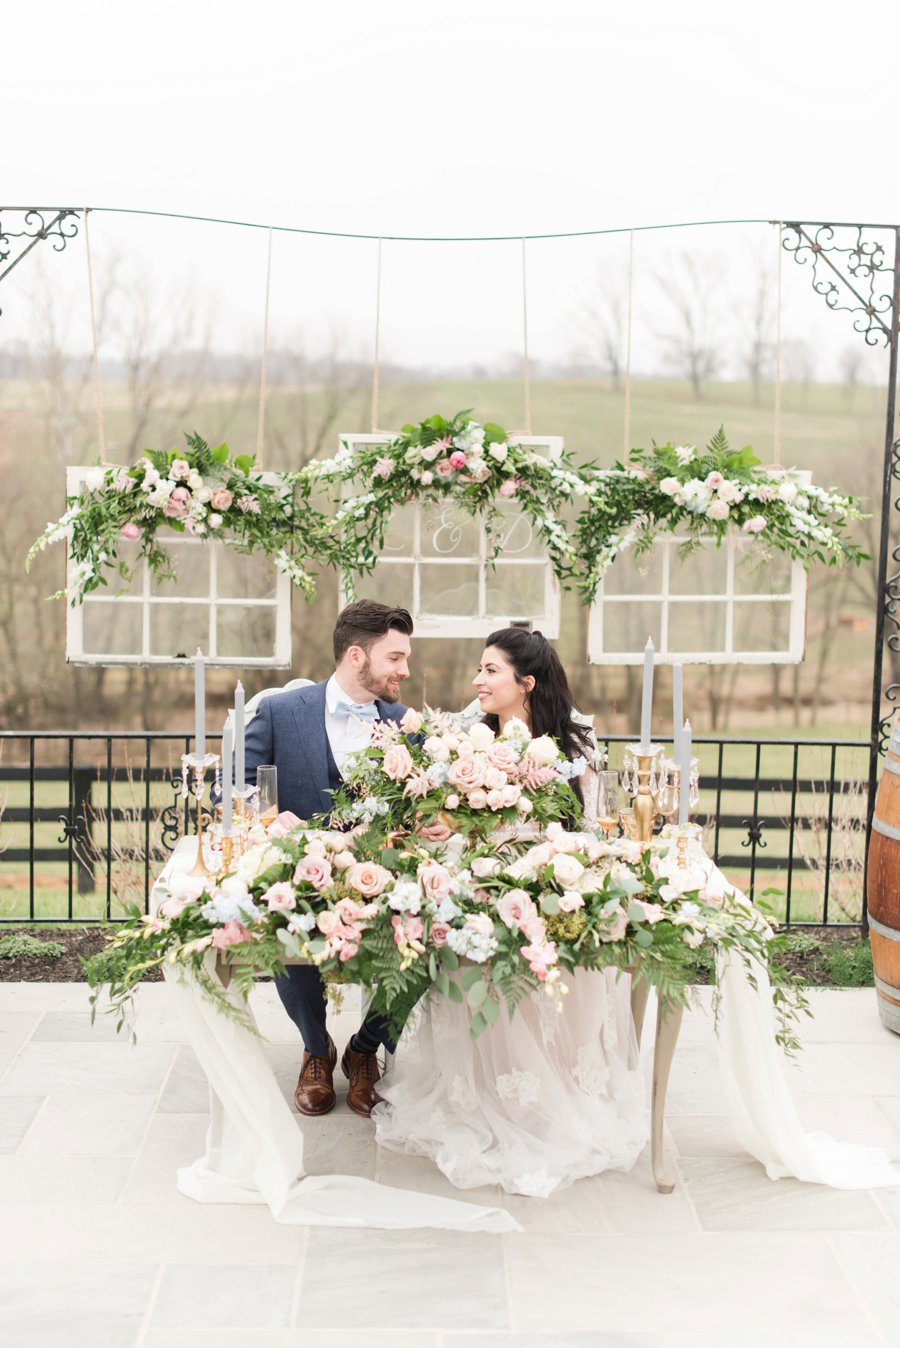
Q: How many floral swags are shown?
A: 3